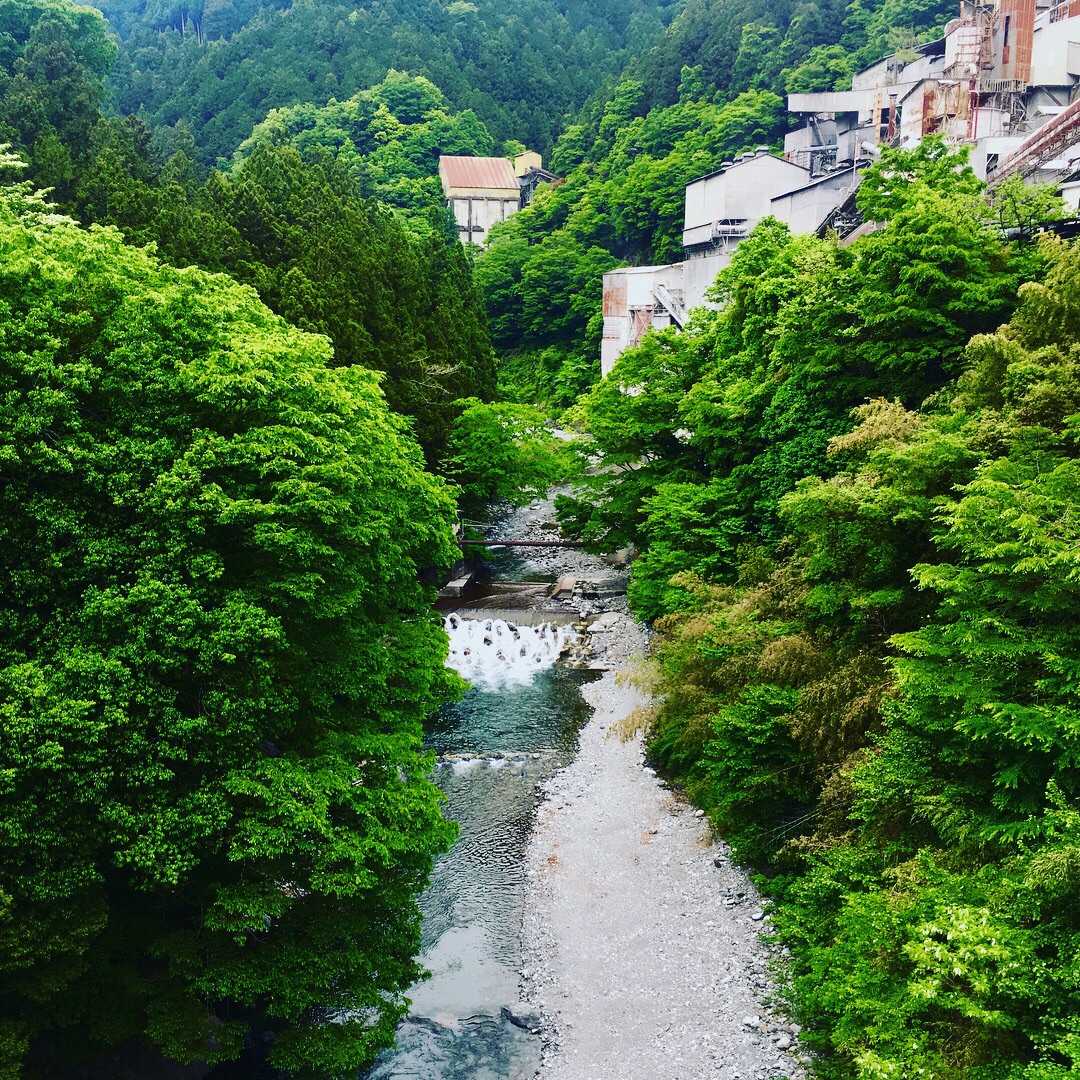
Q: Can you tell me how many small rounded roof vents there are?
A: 4